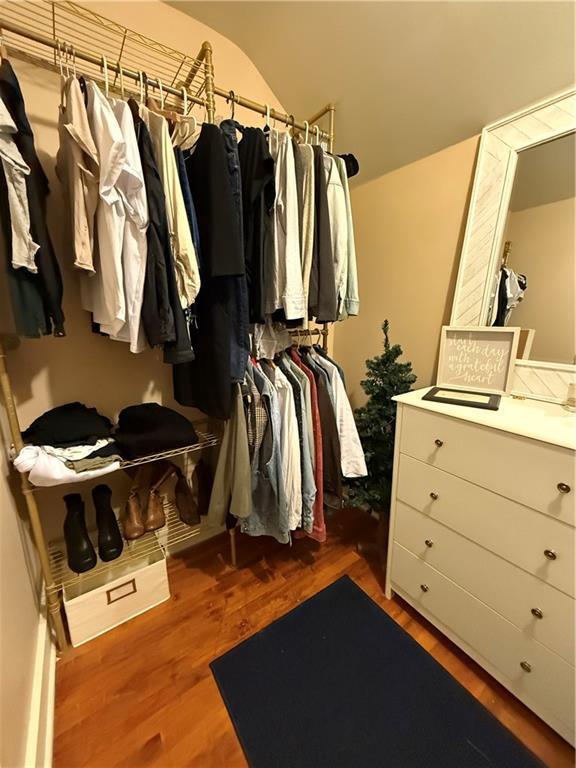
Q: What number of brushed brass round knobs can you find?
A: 8